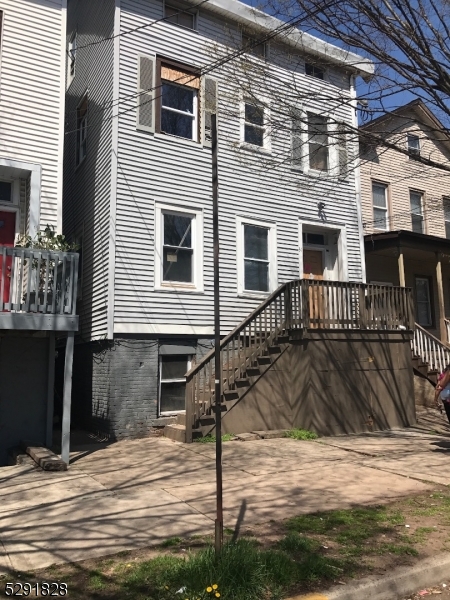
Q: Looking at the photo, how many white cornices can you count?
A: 1